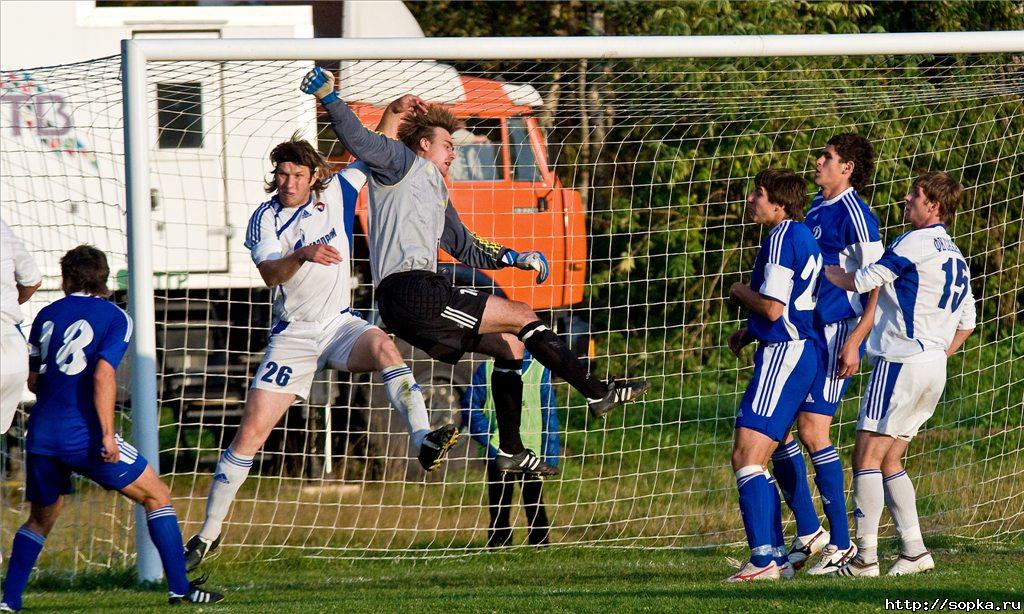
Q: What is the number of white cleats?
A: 6